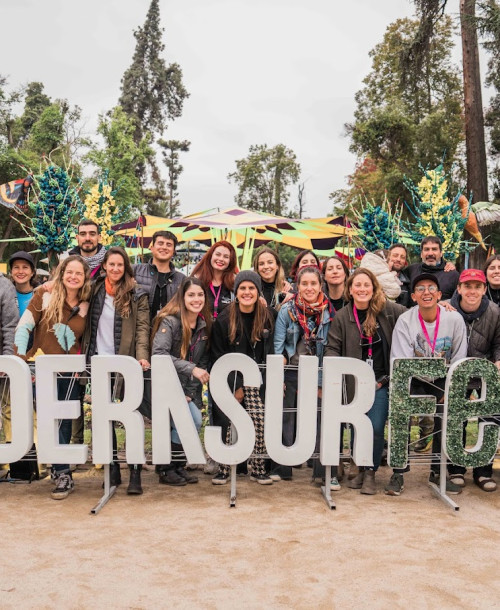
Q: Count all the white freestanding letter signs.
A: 7